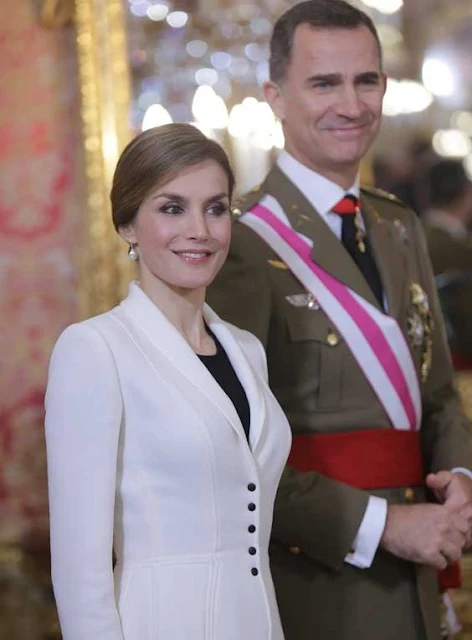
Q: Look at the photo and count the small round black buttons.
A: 5